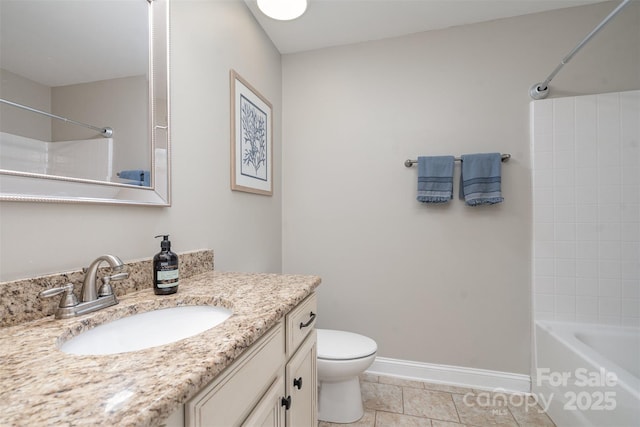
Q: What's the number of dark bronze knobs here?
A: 2